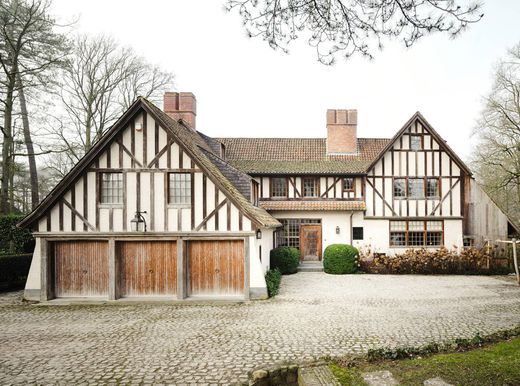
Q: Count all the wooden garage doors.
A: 3